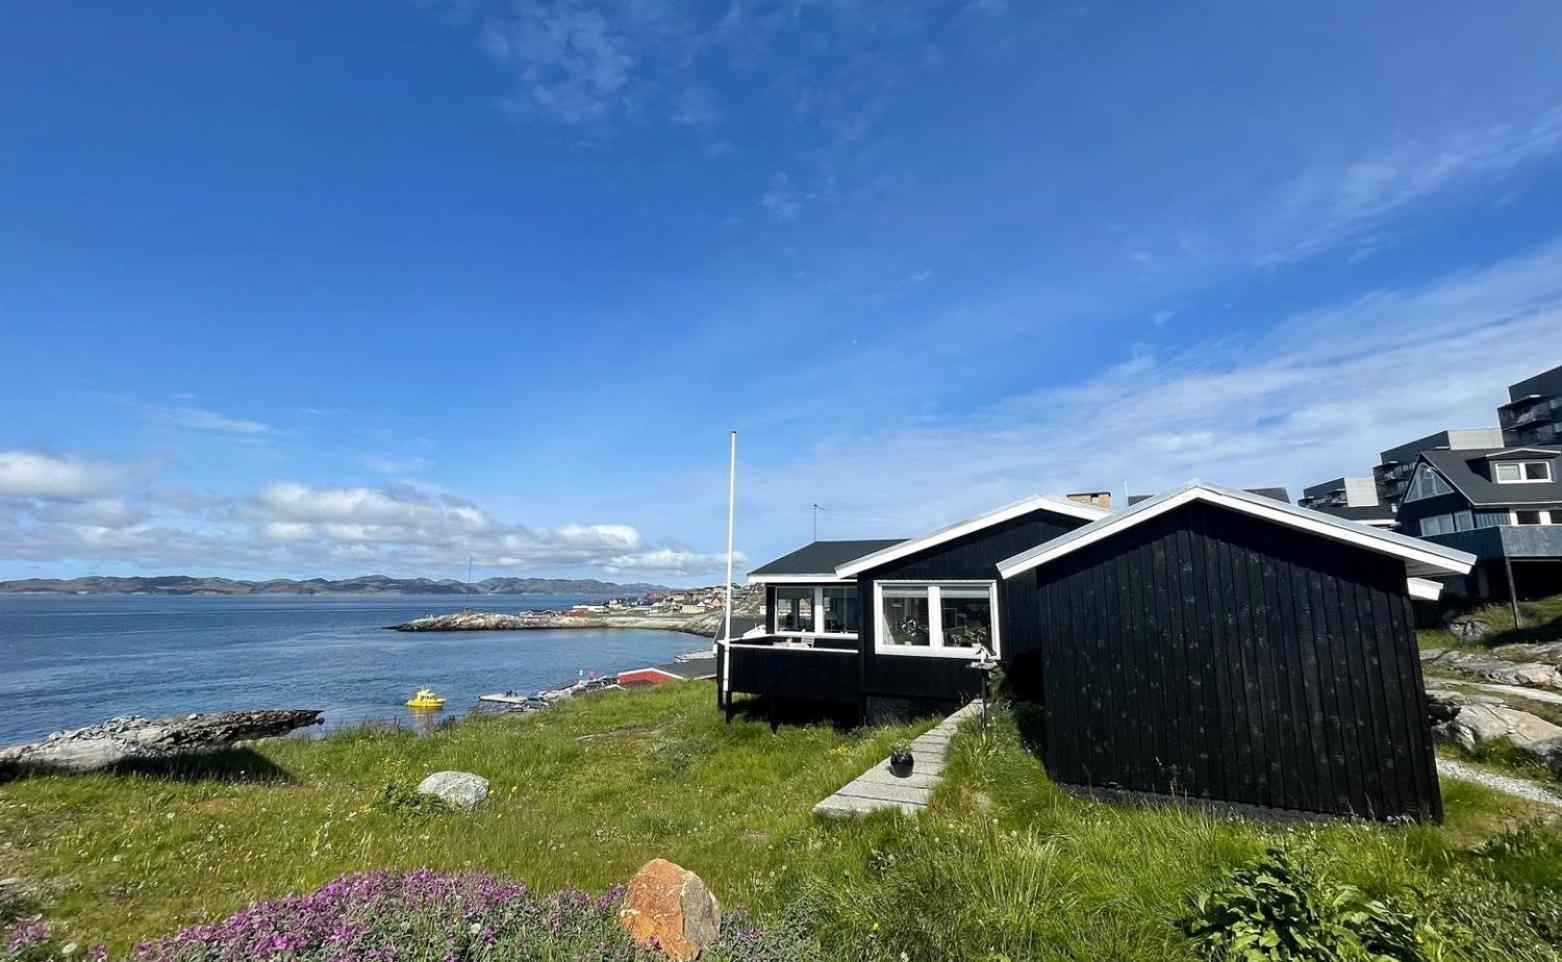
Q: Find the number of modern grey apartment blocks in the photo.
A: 3